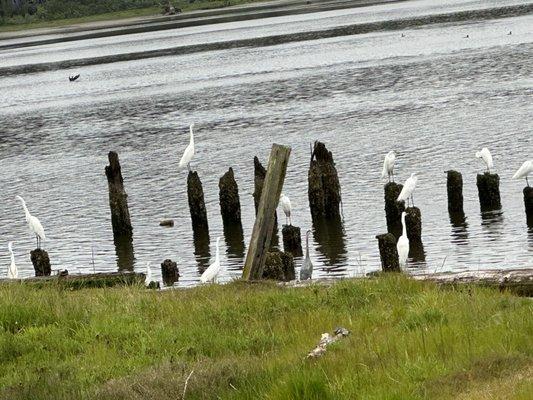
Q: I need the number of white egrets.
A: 11